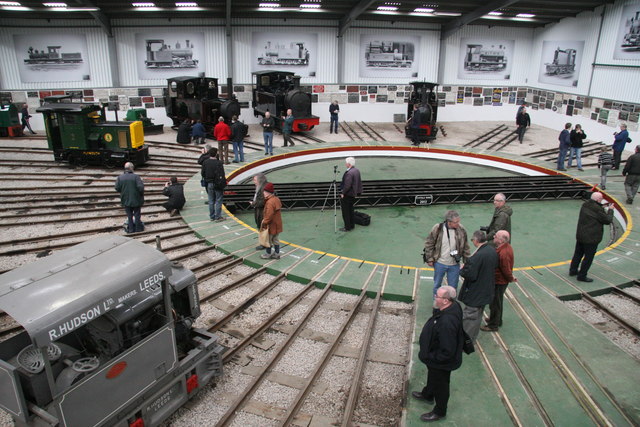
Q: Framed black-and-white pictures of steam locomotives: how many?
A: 7